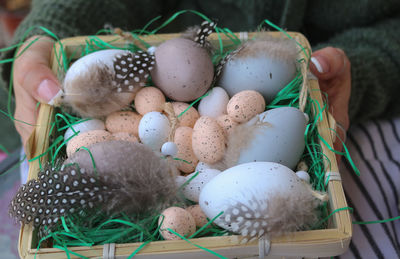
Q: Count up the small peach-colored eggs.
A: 11